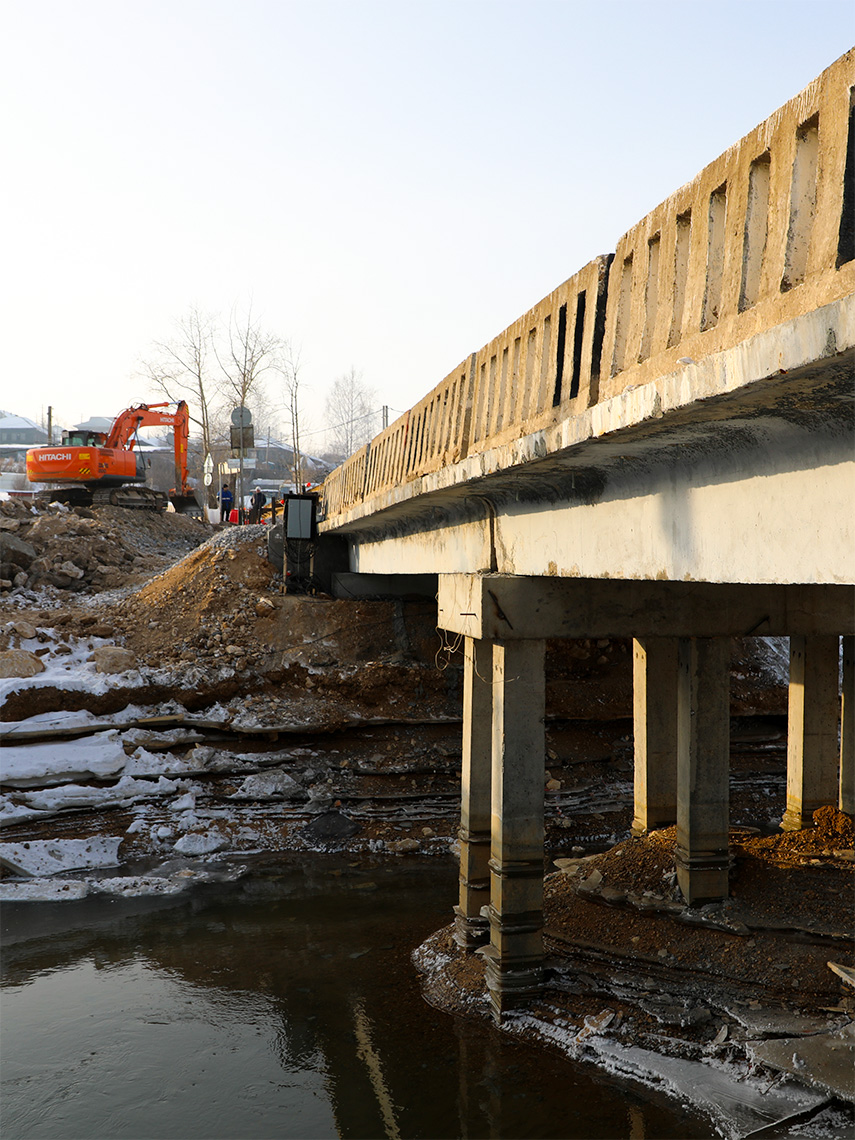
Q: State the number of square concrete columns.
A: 6